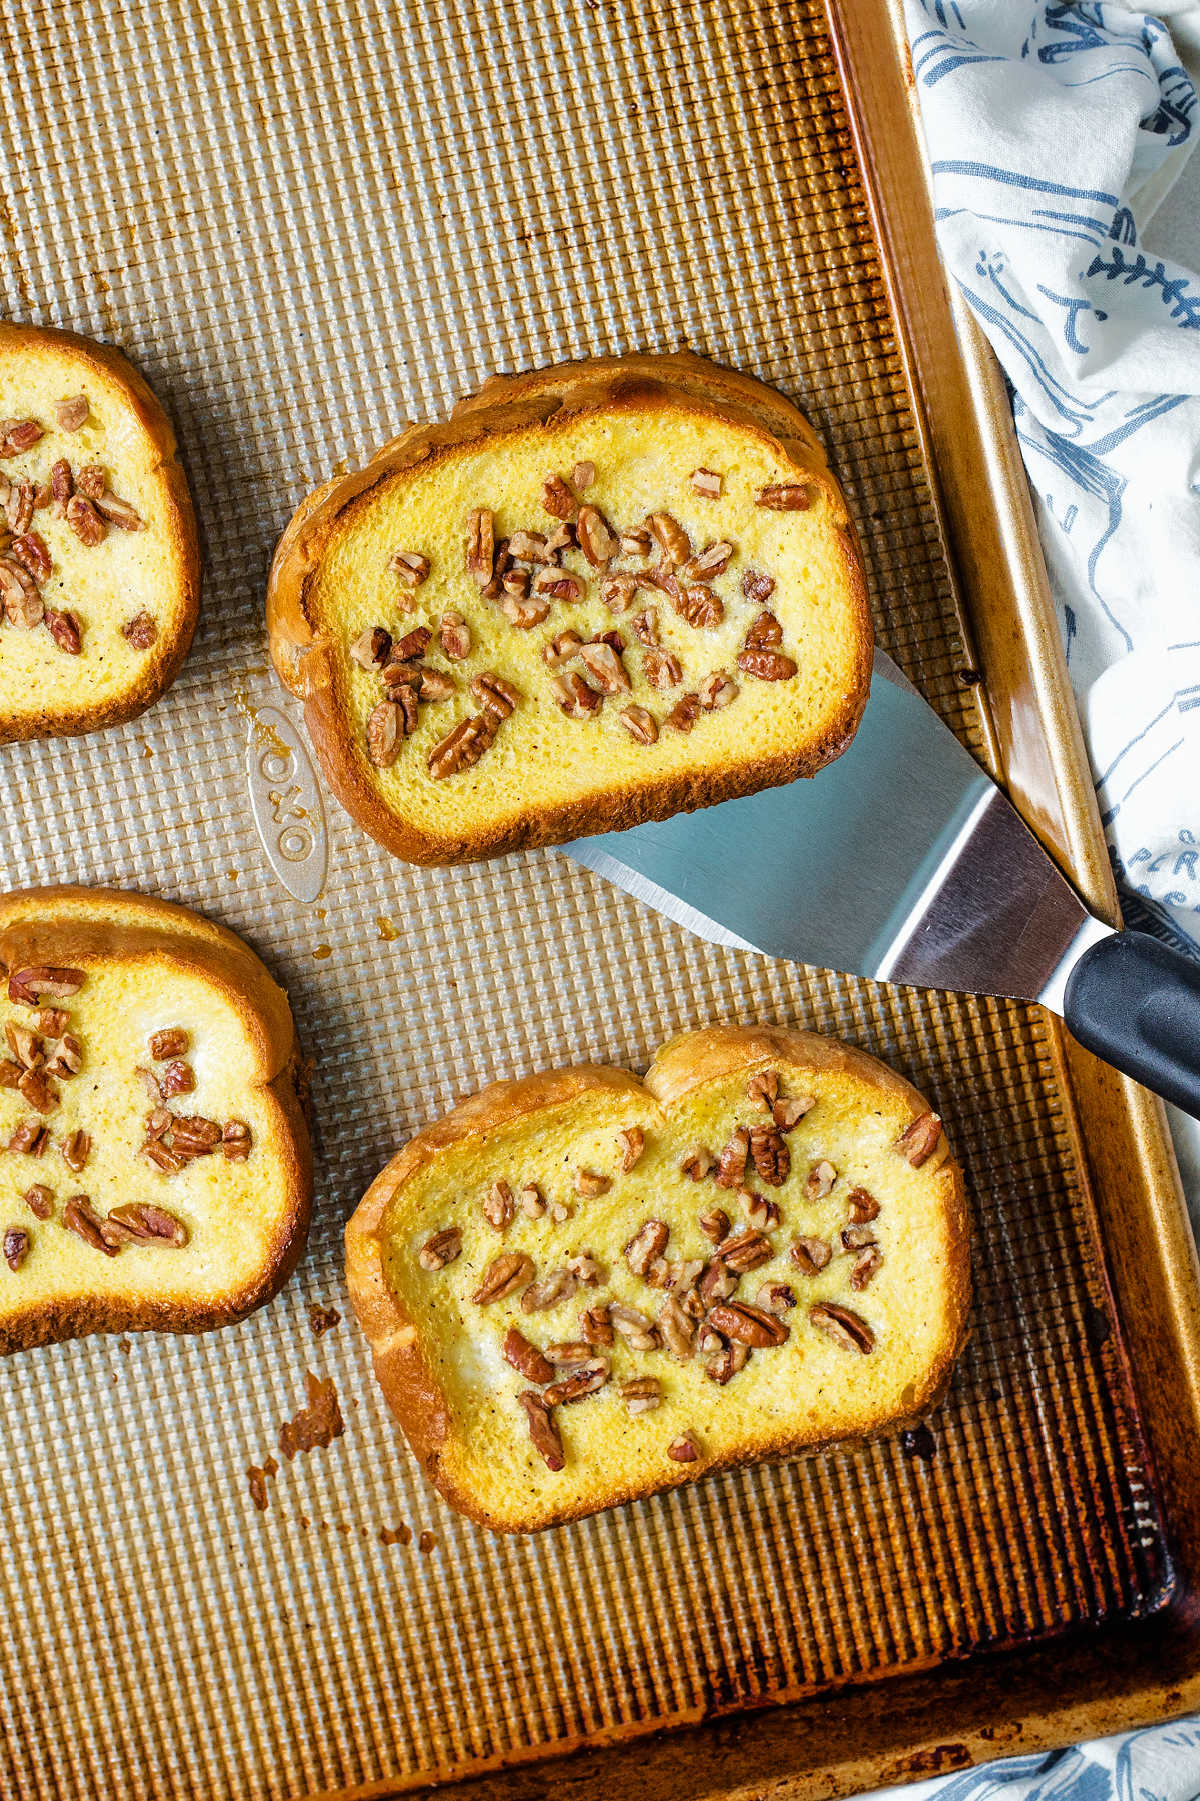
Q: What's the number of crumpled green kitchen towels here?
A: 0